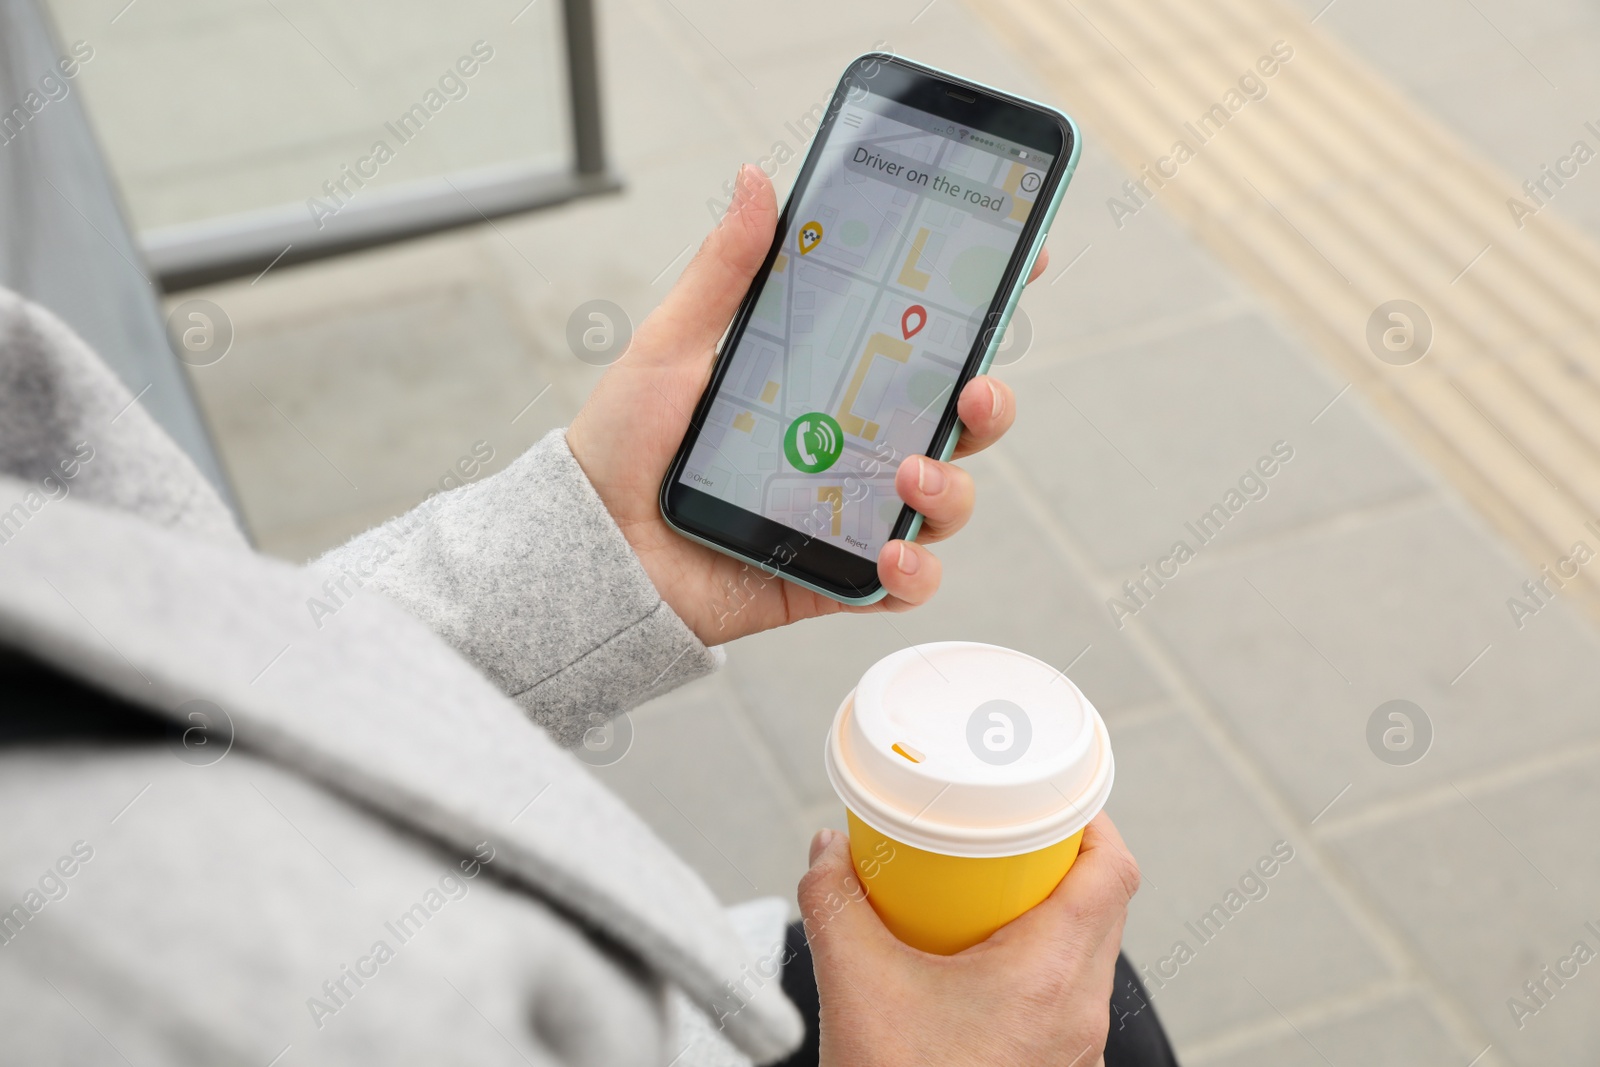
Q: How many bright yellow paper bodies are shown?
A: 1